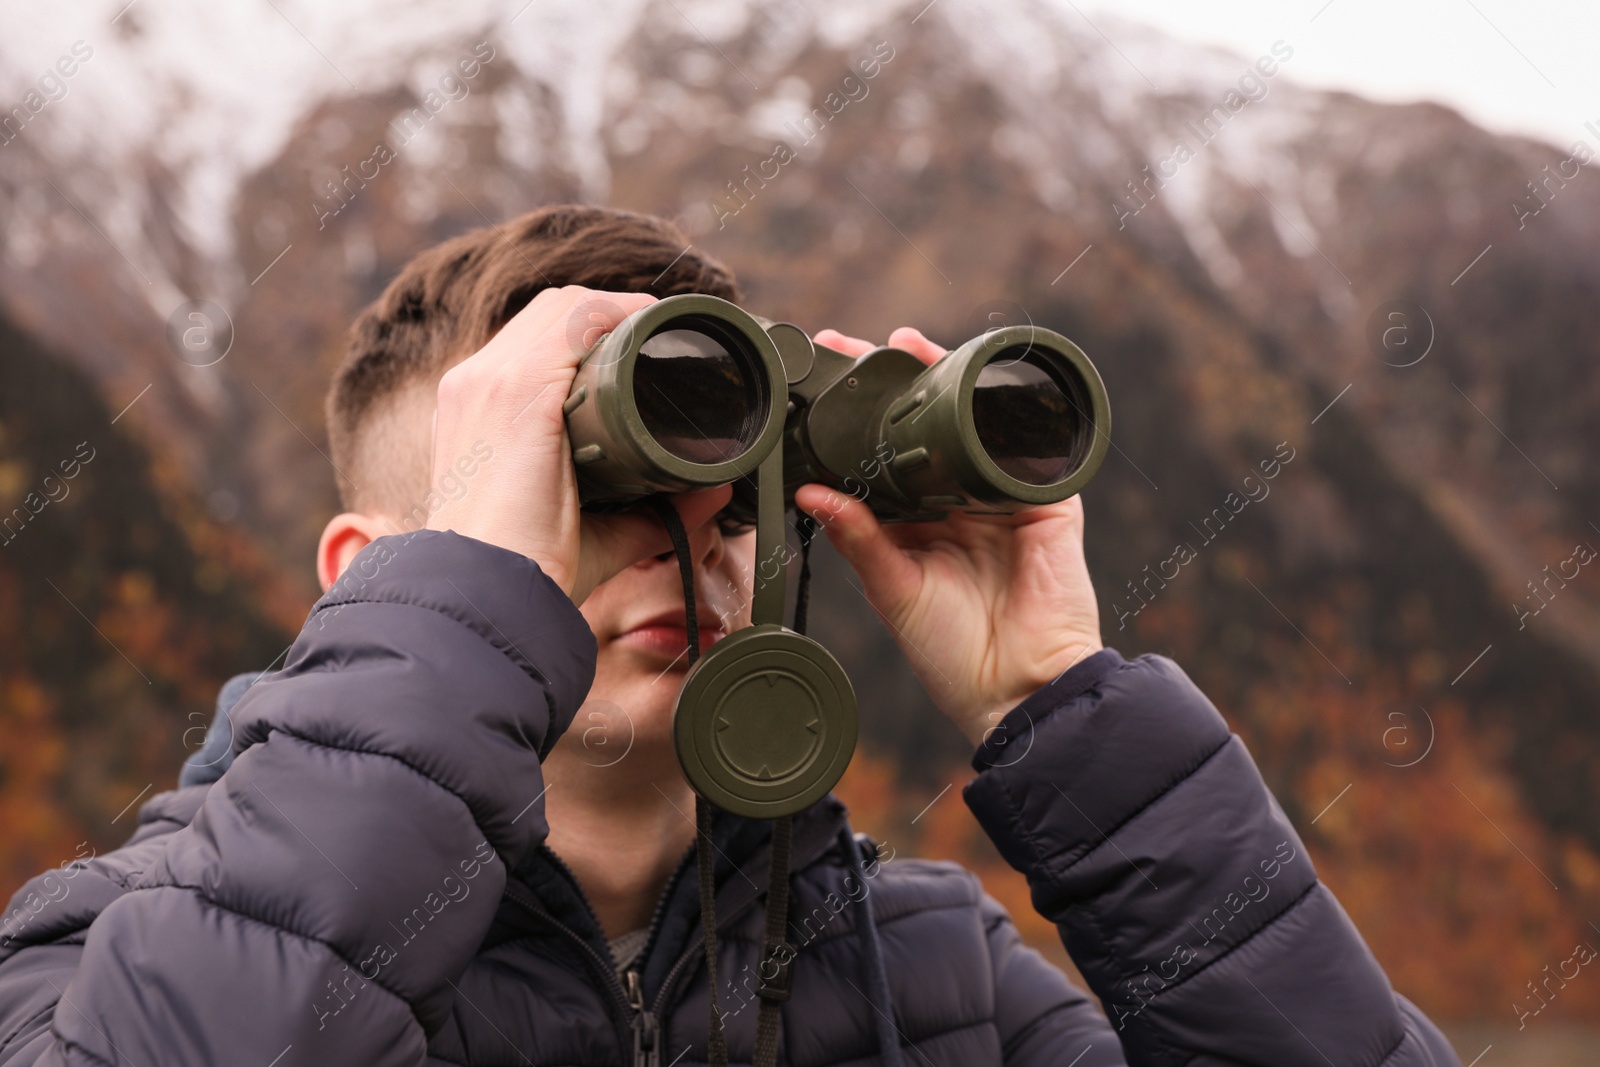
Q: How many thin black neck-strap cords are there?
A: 2